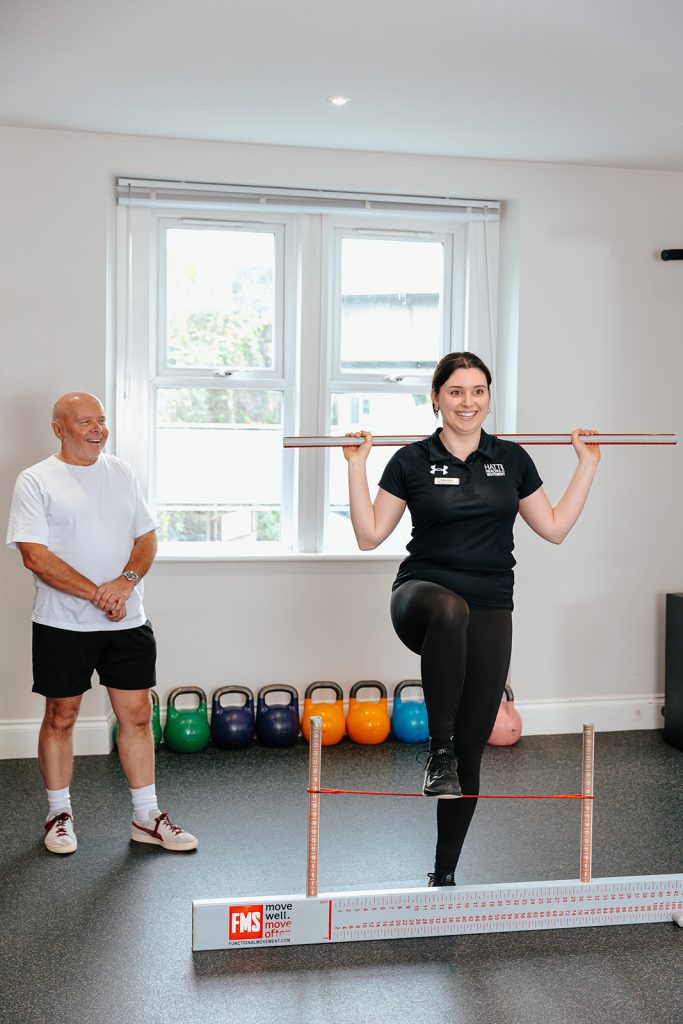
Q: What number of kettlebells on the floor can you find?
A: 8